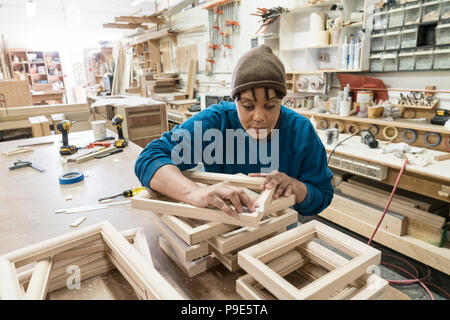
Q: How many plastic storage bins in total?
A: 14